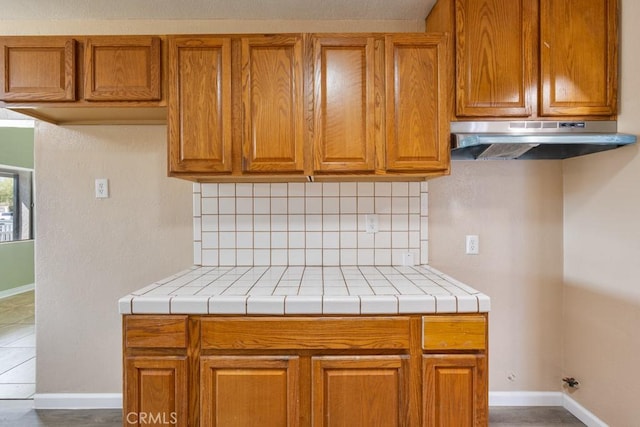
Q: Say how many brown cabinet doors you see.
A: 12